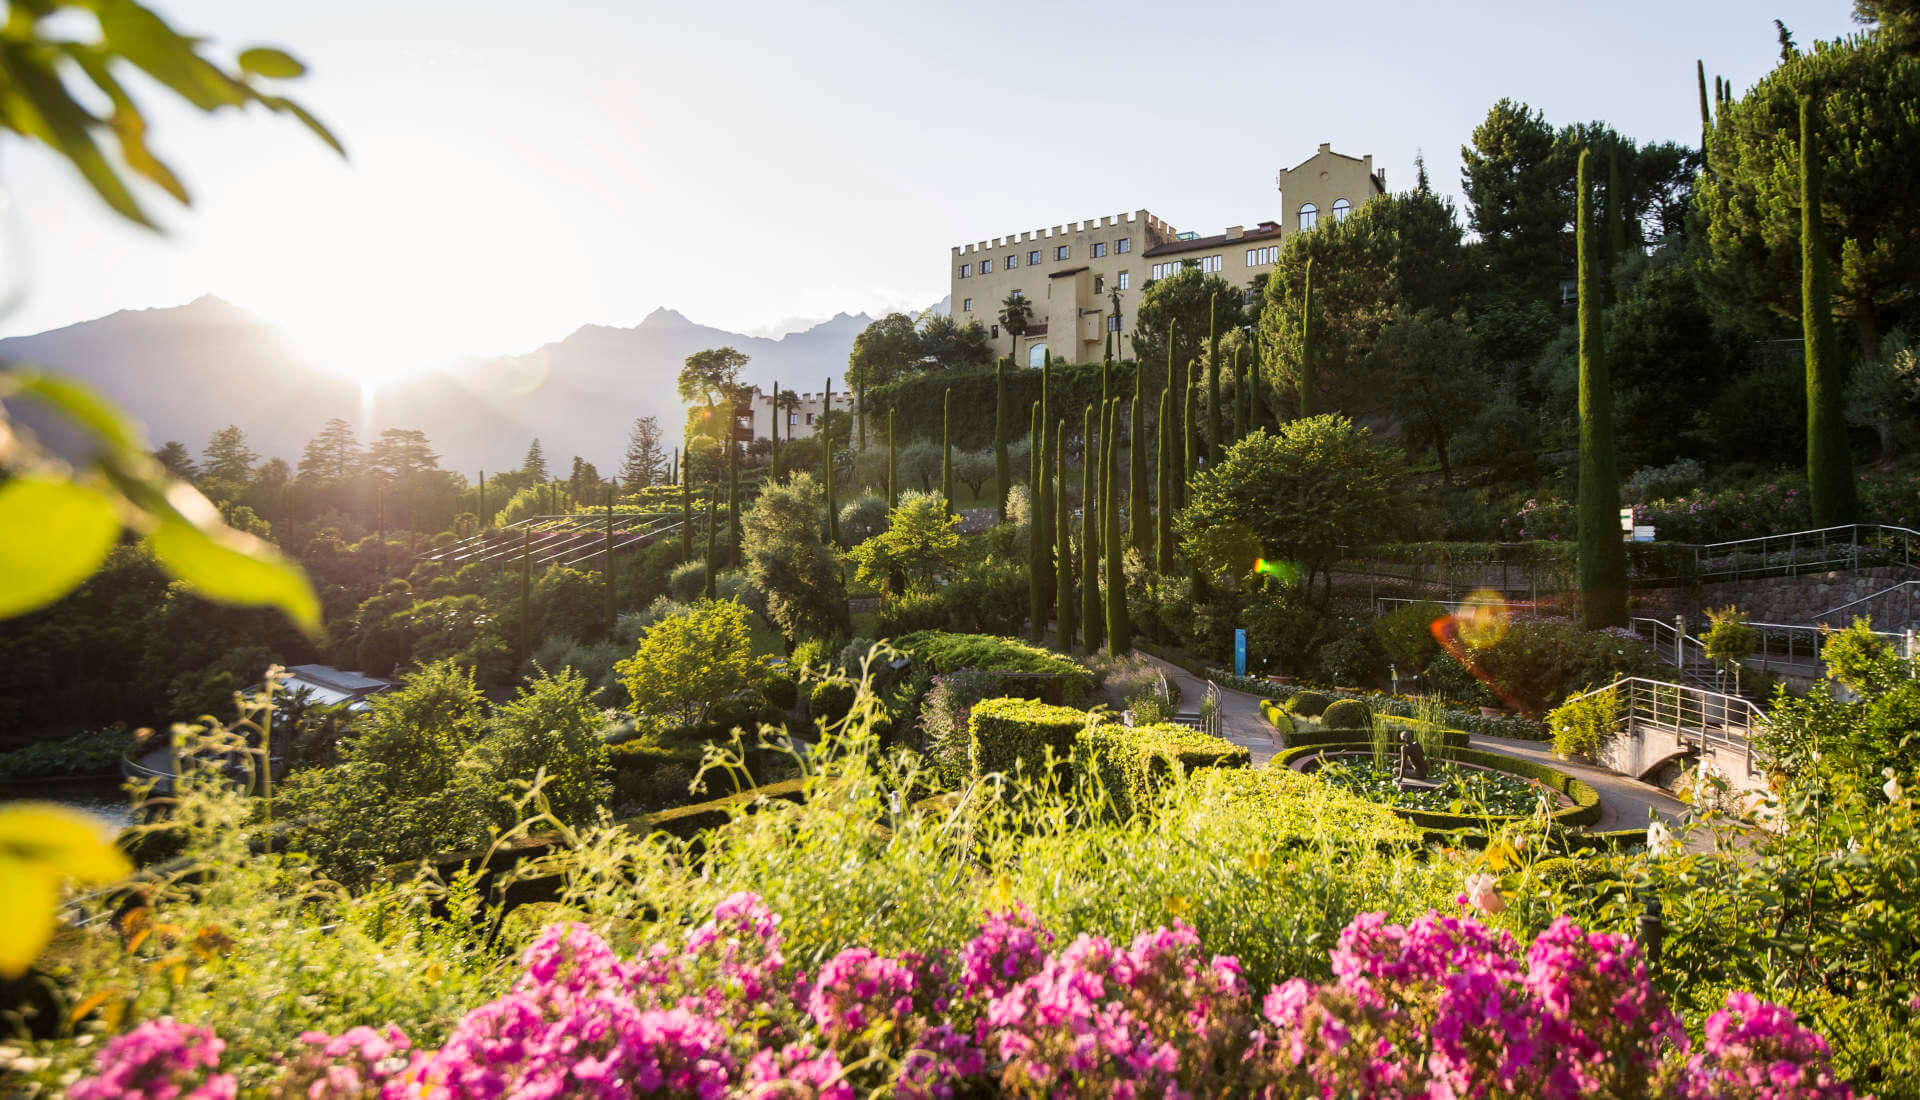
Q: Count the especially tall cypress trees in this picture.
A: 2